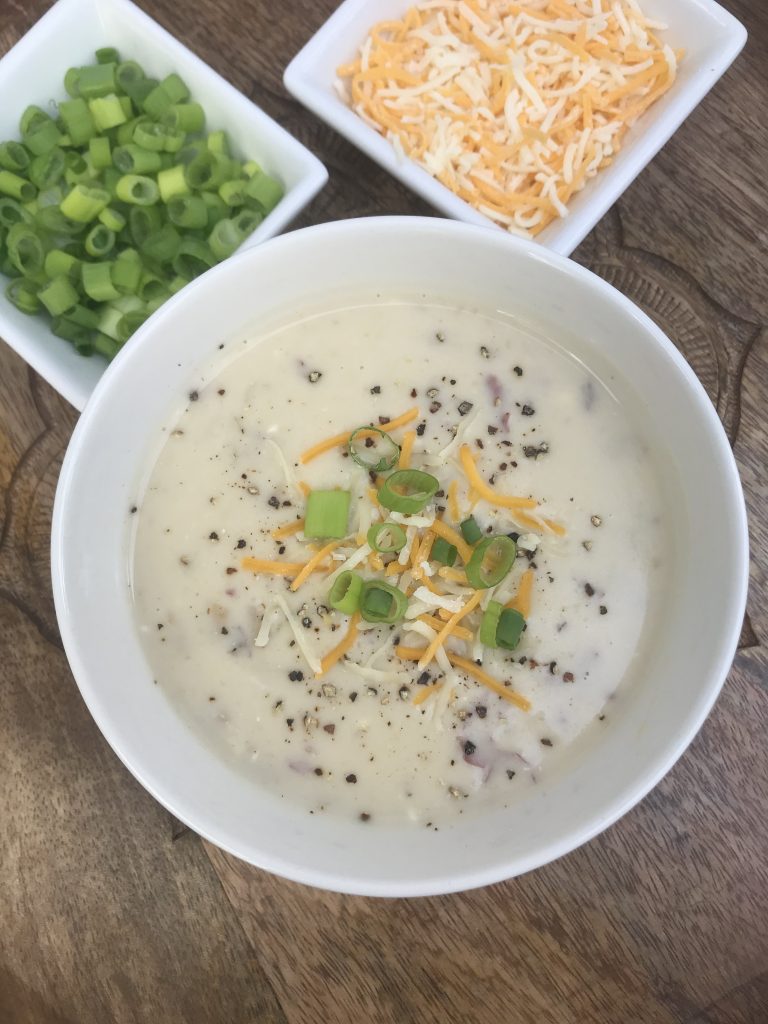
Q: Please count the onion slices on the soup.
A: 12